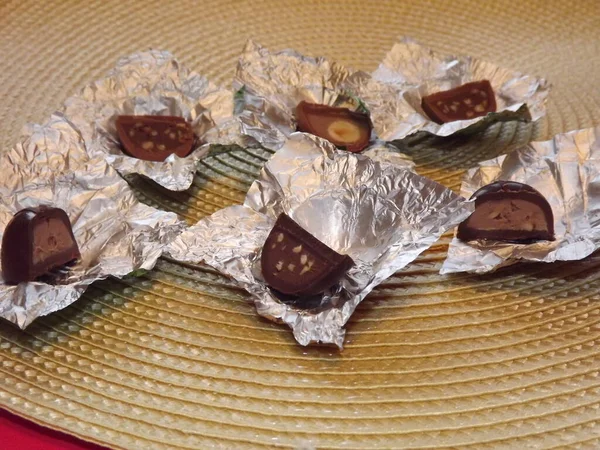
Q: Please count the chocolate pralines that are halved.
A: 6